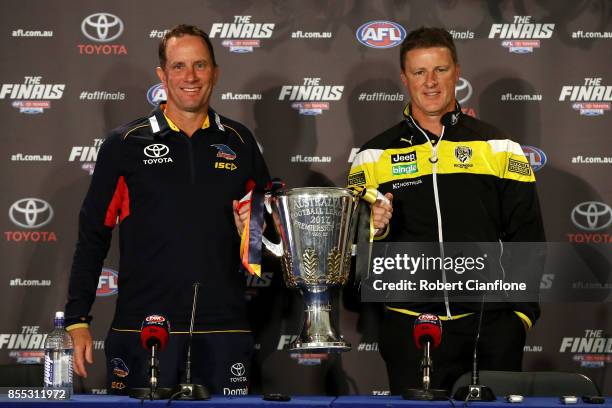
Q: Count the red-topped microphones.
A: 2